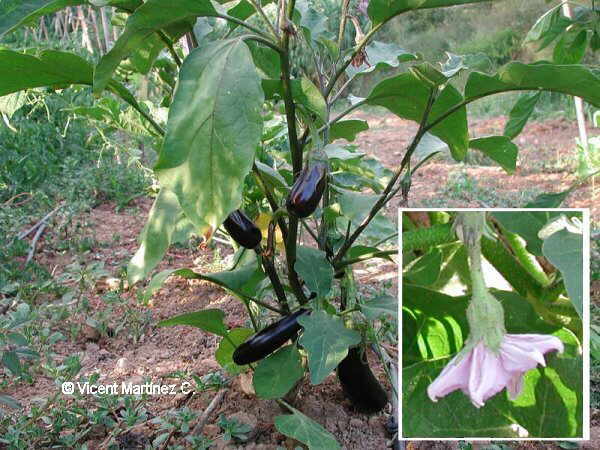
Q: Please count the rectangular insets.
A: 1